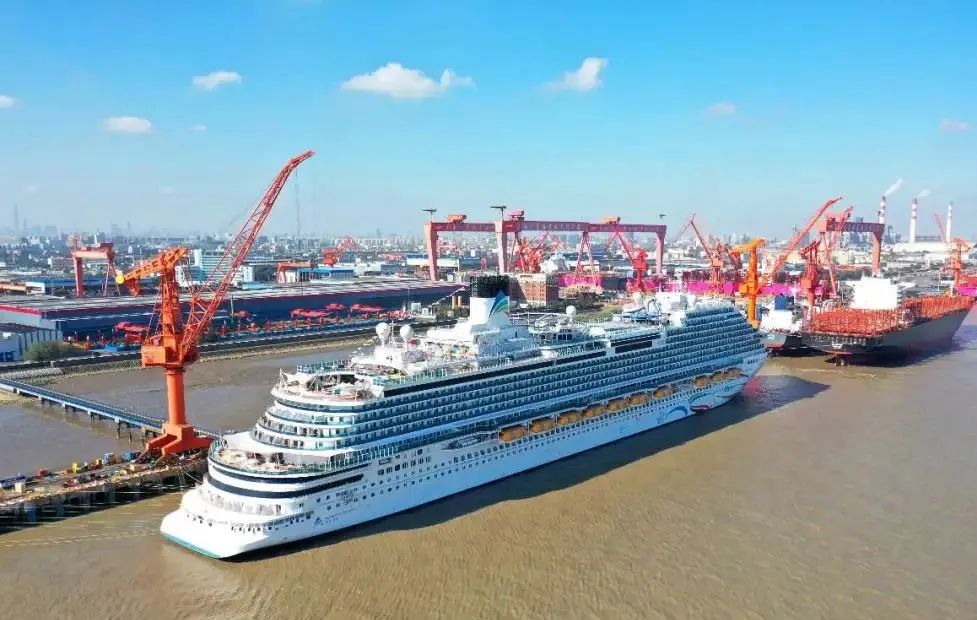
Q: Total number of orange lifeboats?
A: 10